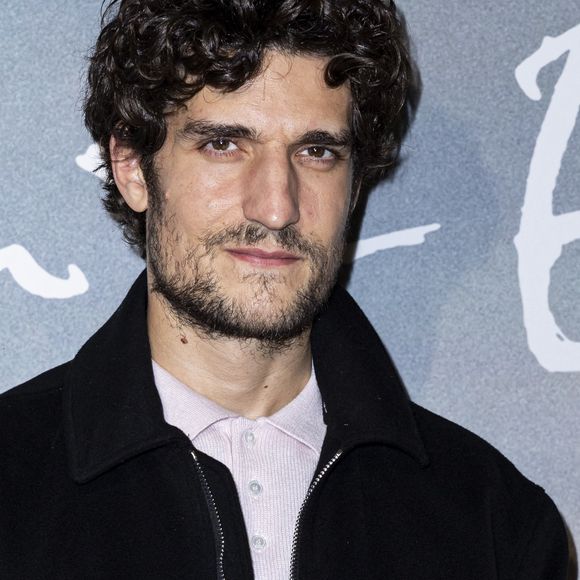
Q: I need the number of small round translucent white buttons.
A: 3